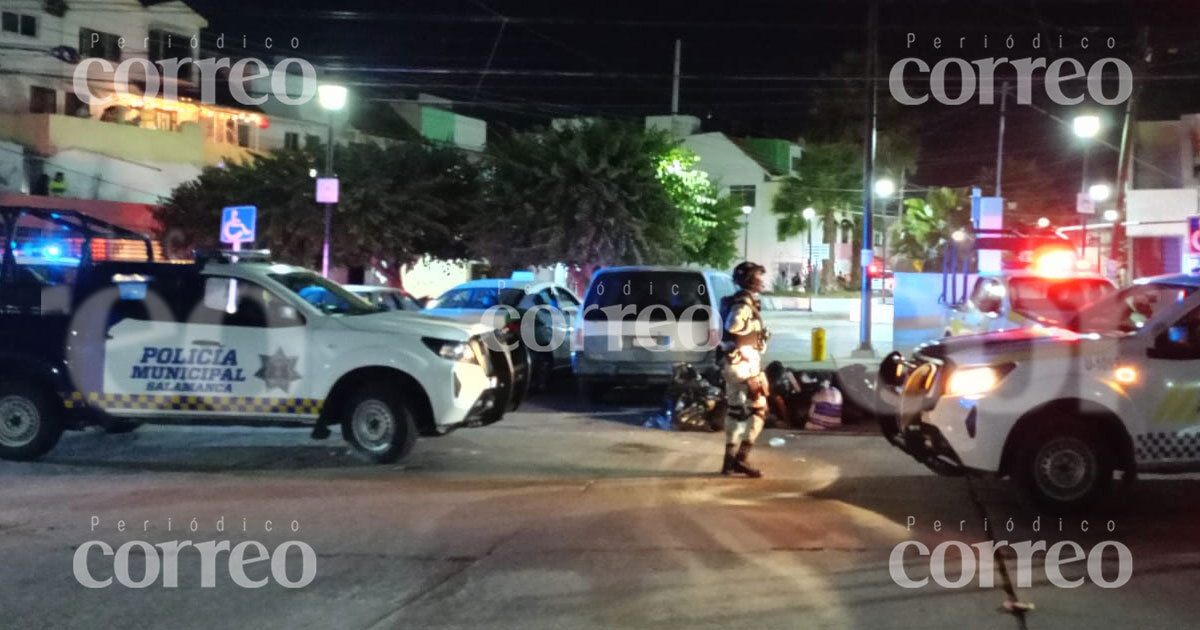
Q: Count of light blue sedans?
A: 1